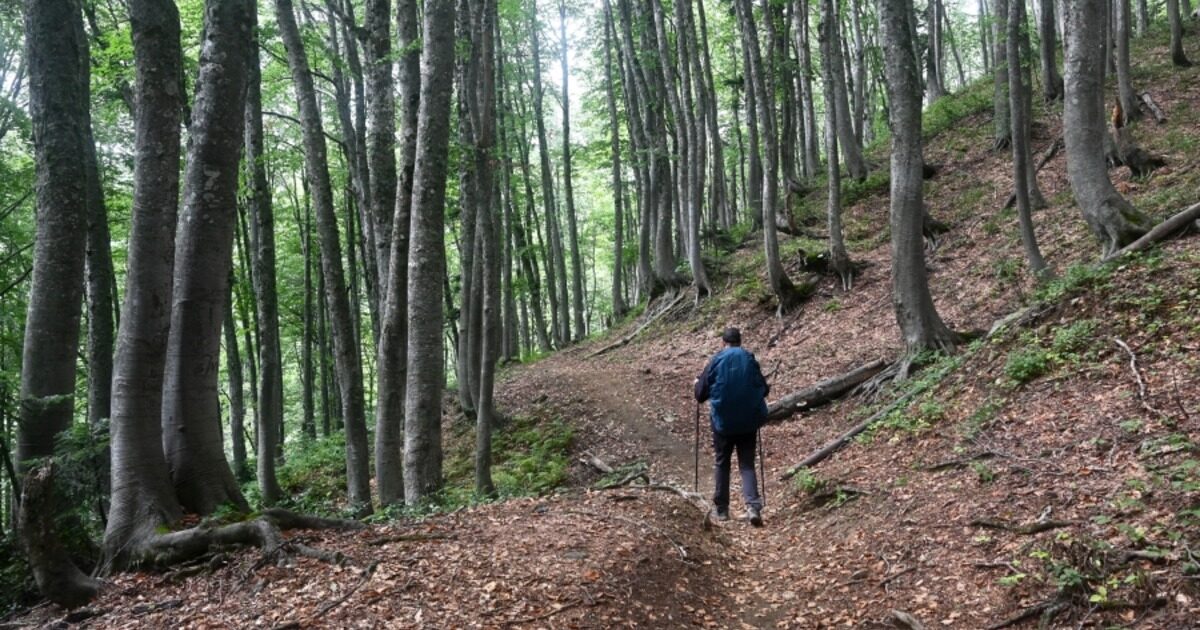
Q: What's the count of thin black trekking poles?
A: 2